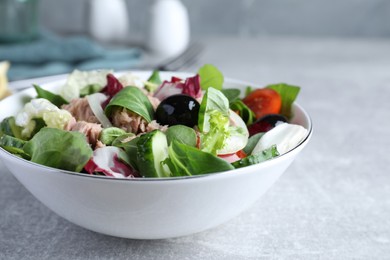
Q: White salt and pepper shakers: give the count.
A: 2